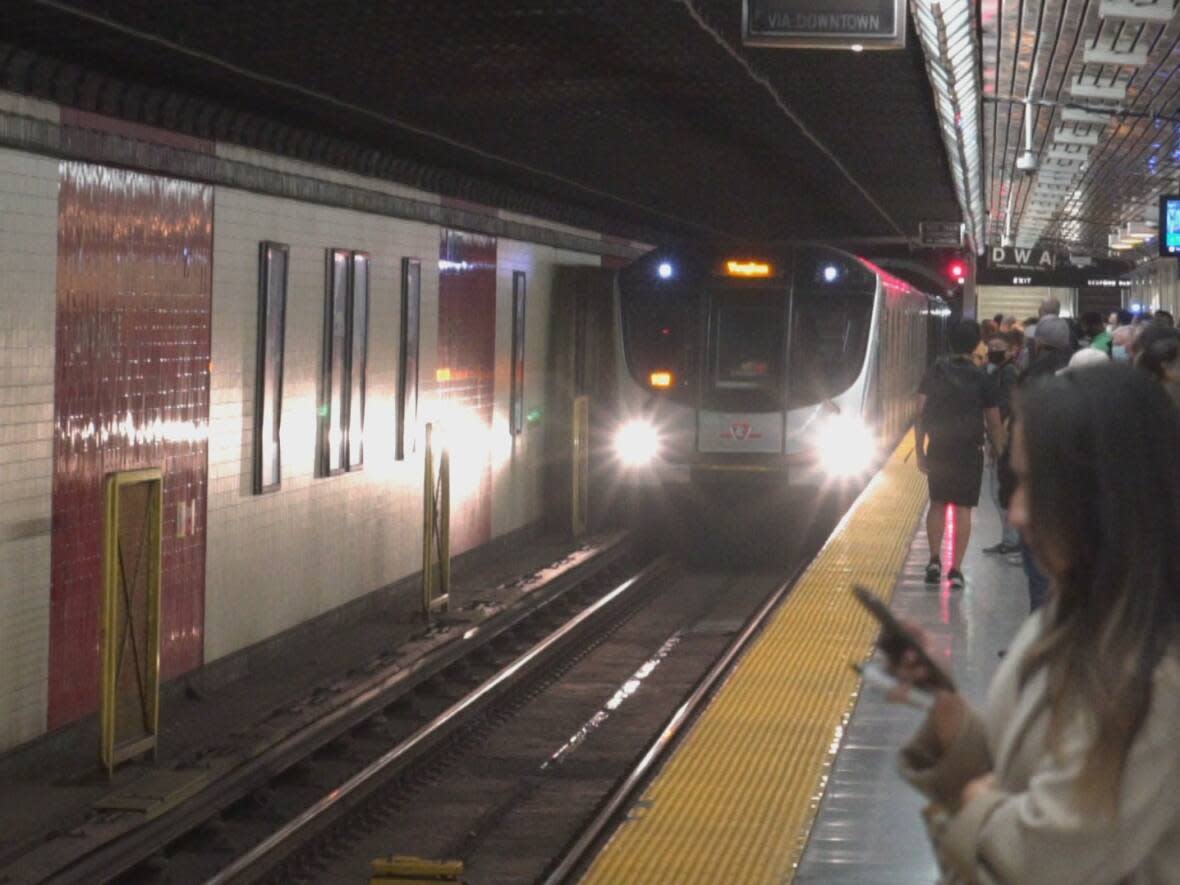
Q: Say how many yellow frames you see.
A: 3